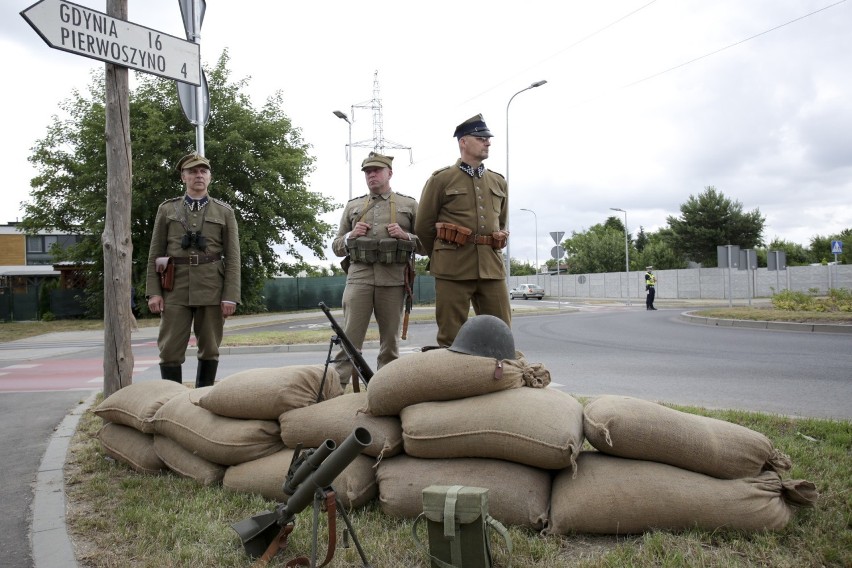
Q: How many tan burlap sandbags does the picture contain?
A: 12